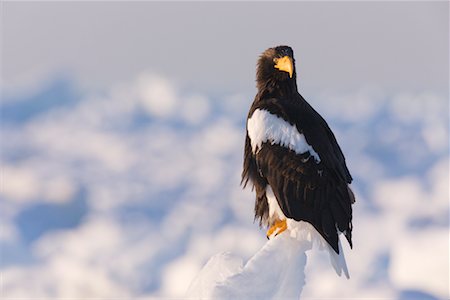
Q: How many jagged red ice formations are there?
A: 0